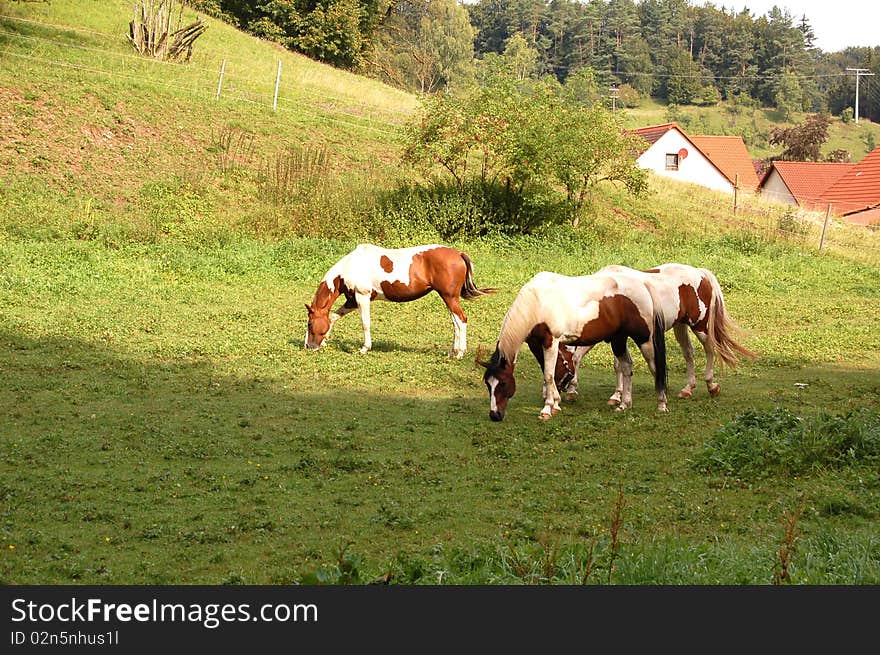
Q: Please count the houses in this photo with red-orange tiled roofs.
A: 3